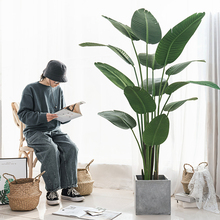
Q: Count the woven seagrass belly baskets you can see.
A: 3